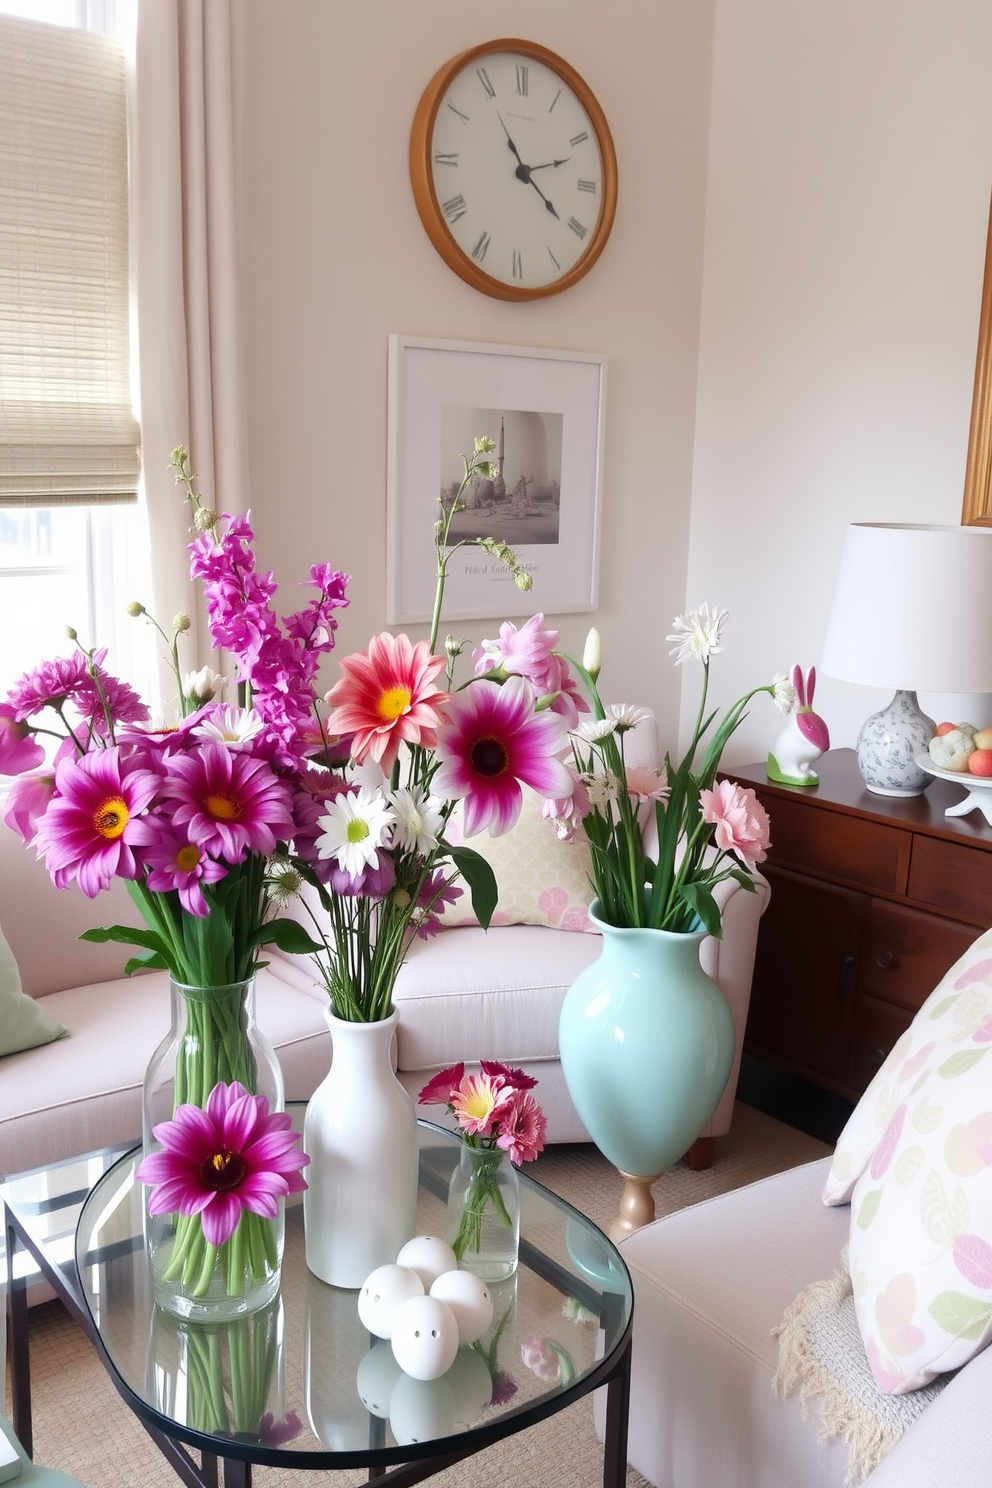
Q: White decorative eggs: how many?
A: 4